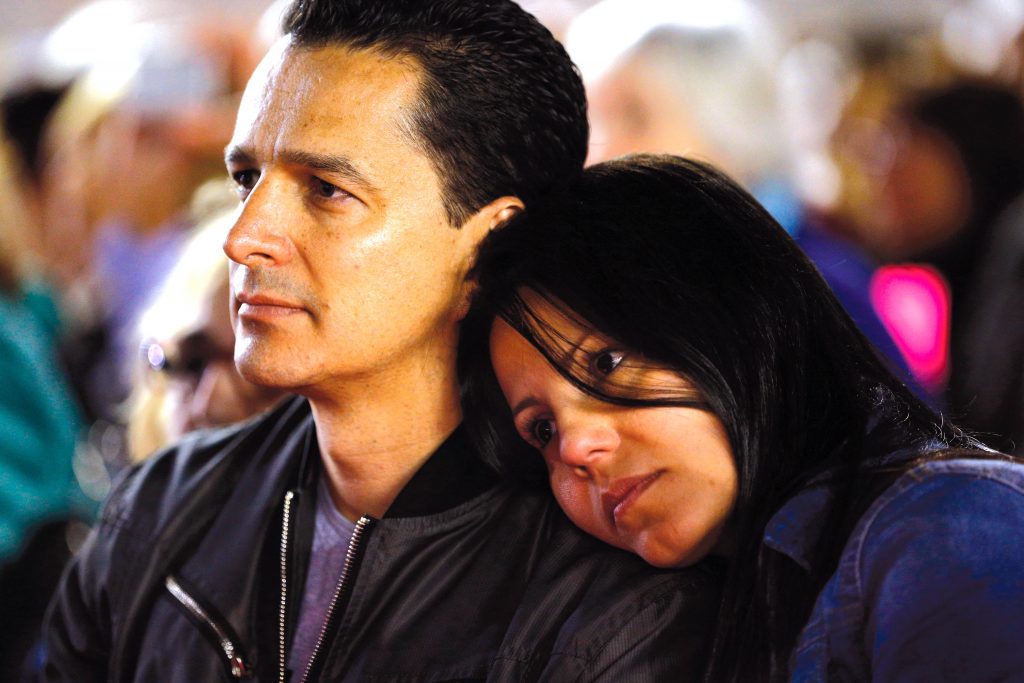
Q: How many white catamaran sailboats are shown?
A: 0